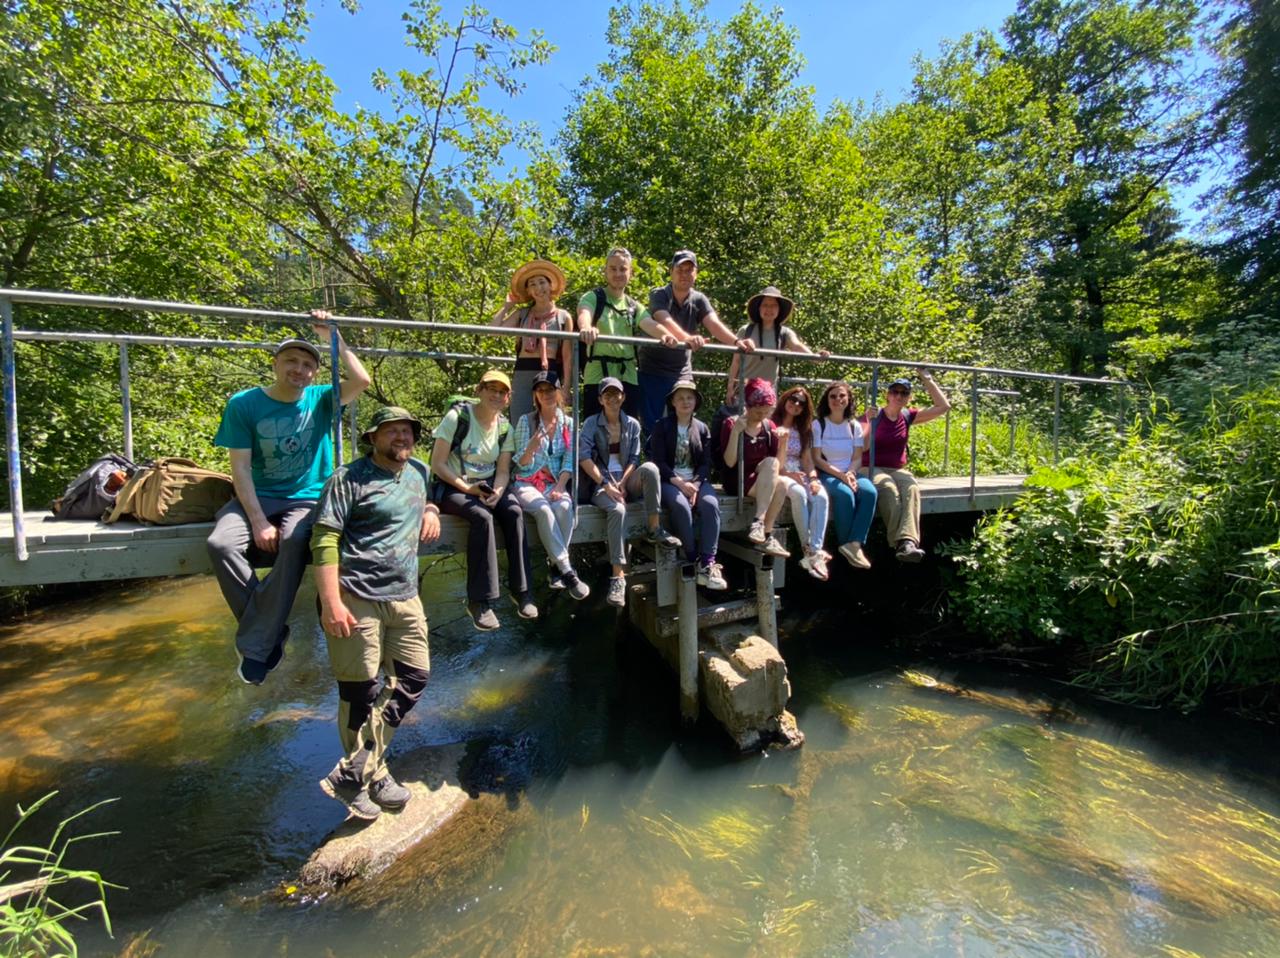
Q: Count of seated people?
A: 9